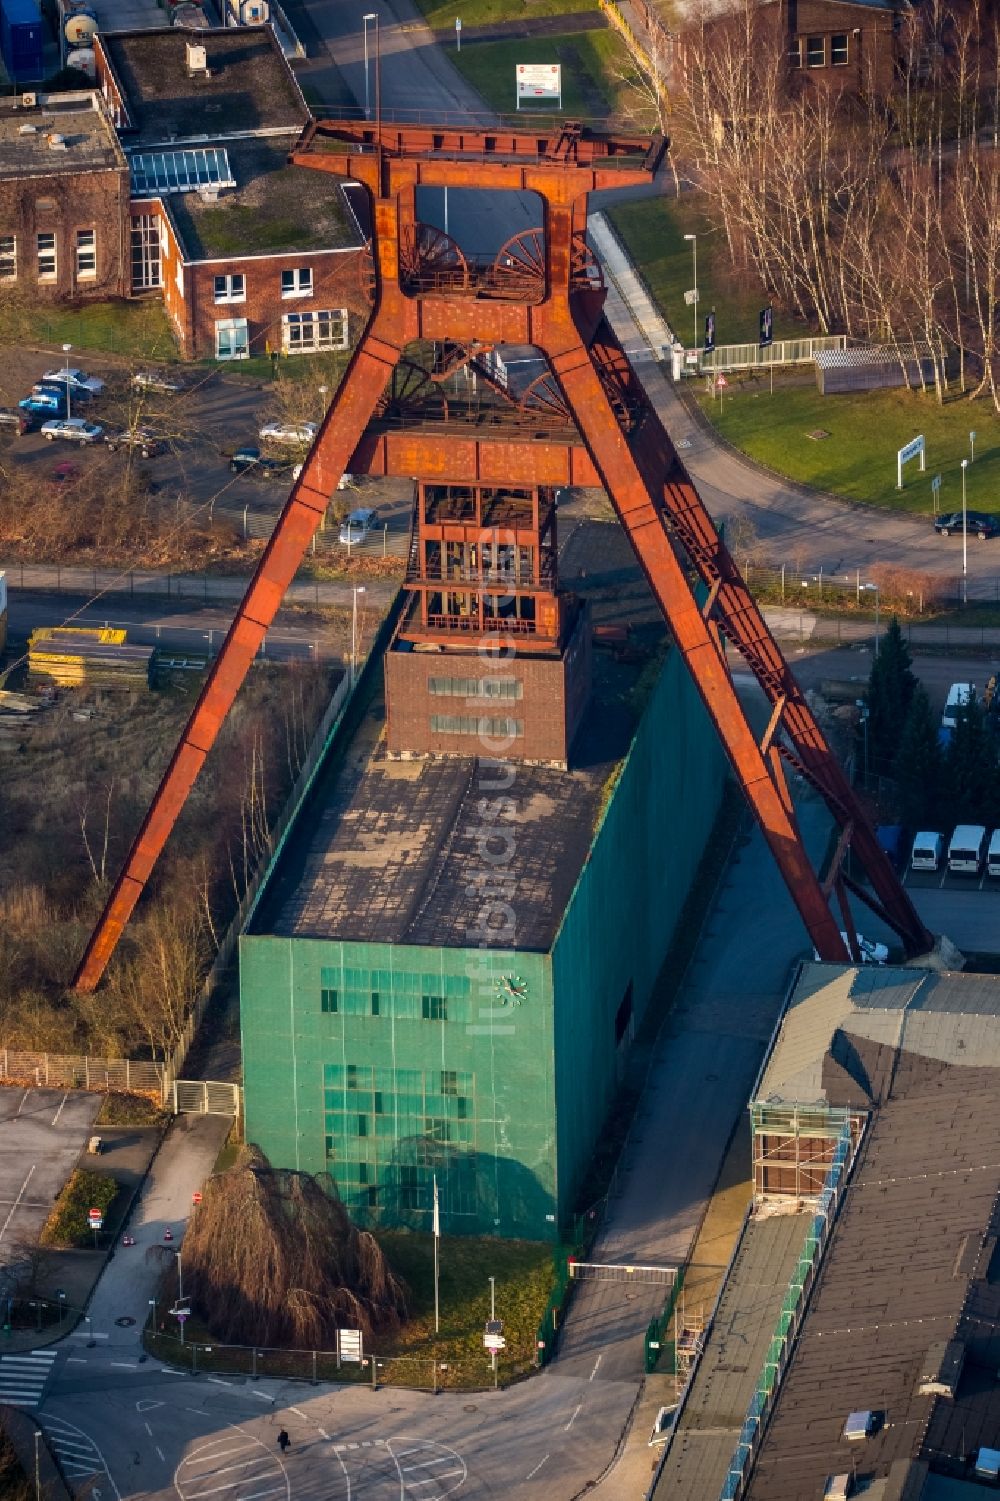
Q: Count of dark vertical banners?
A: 2